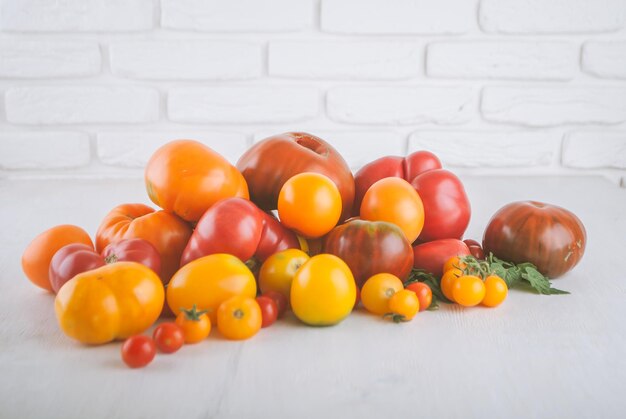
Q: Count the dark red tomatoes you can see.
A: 3